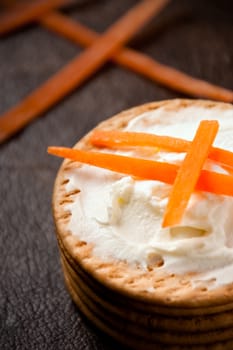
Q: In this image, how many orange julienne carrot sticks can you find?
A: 6